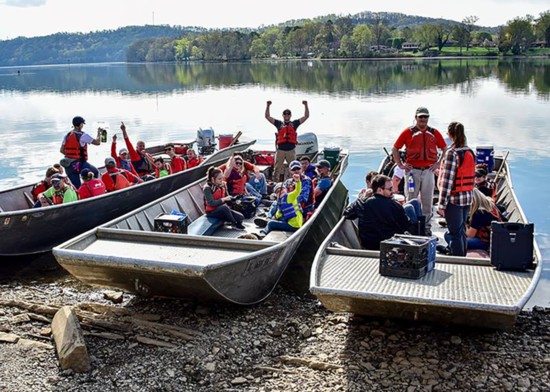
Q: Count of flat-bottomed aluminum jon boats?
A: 3